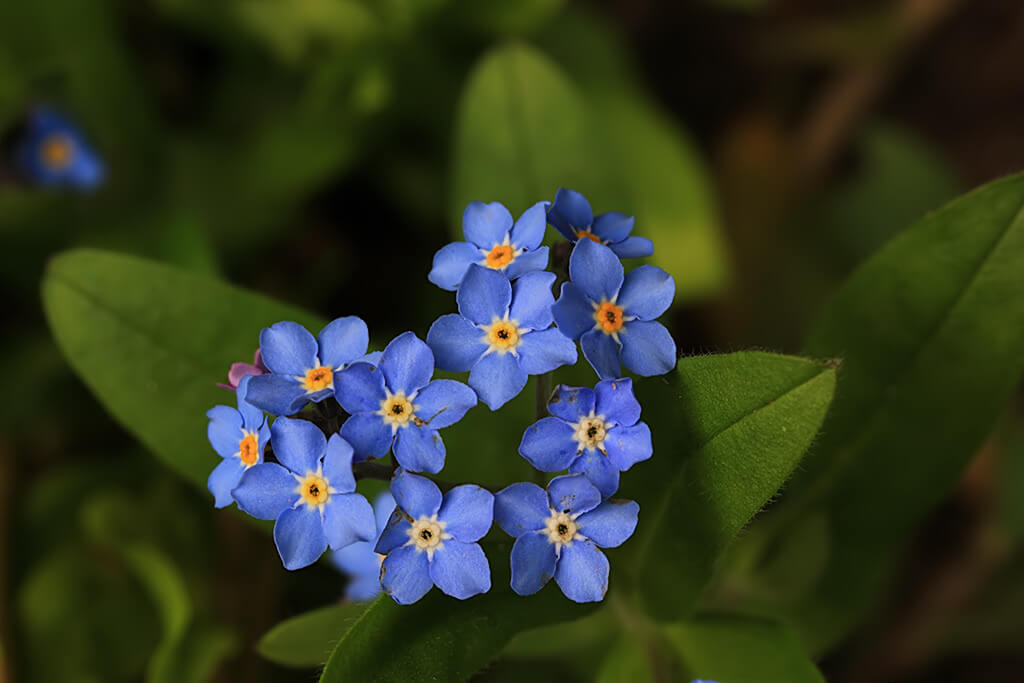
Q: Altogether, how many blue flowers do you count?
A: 13